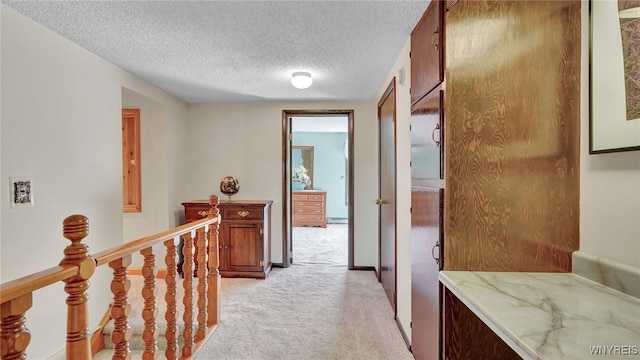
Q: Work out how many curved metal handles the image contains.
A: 3